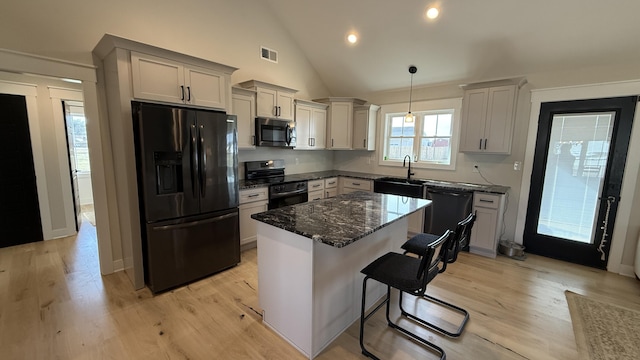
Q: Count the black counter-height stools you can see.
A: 2